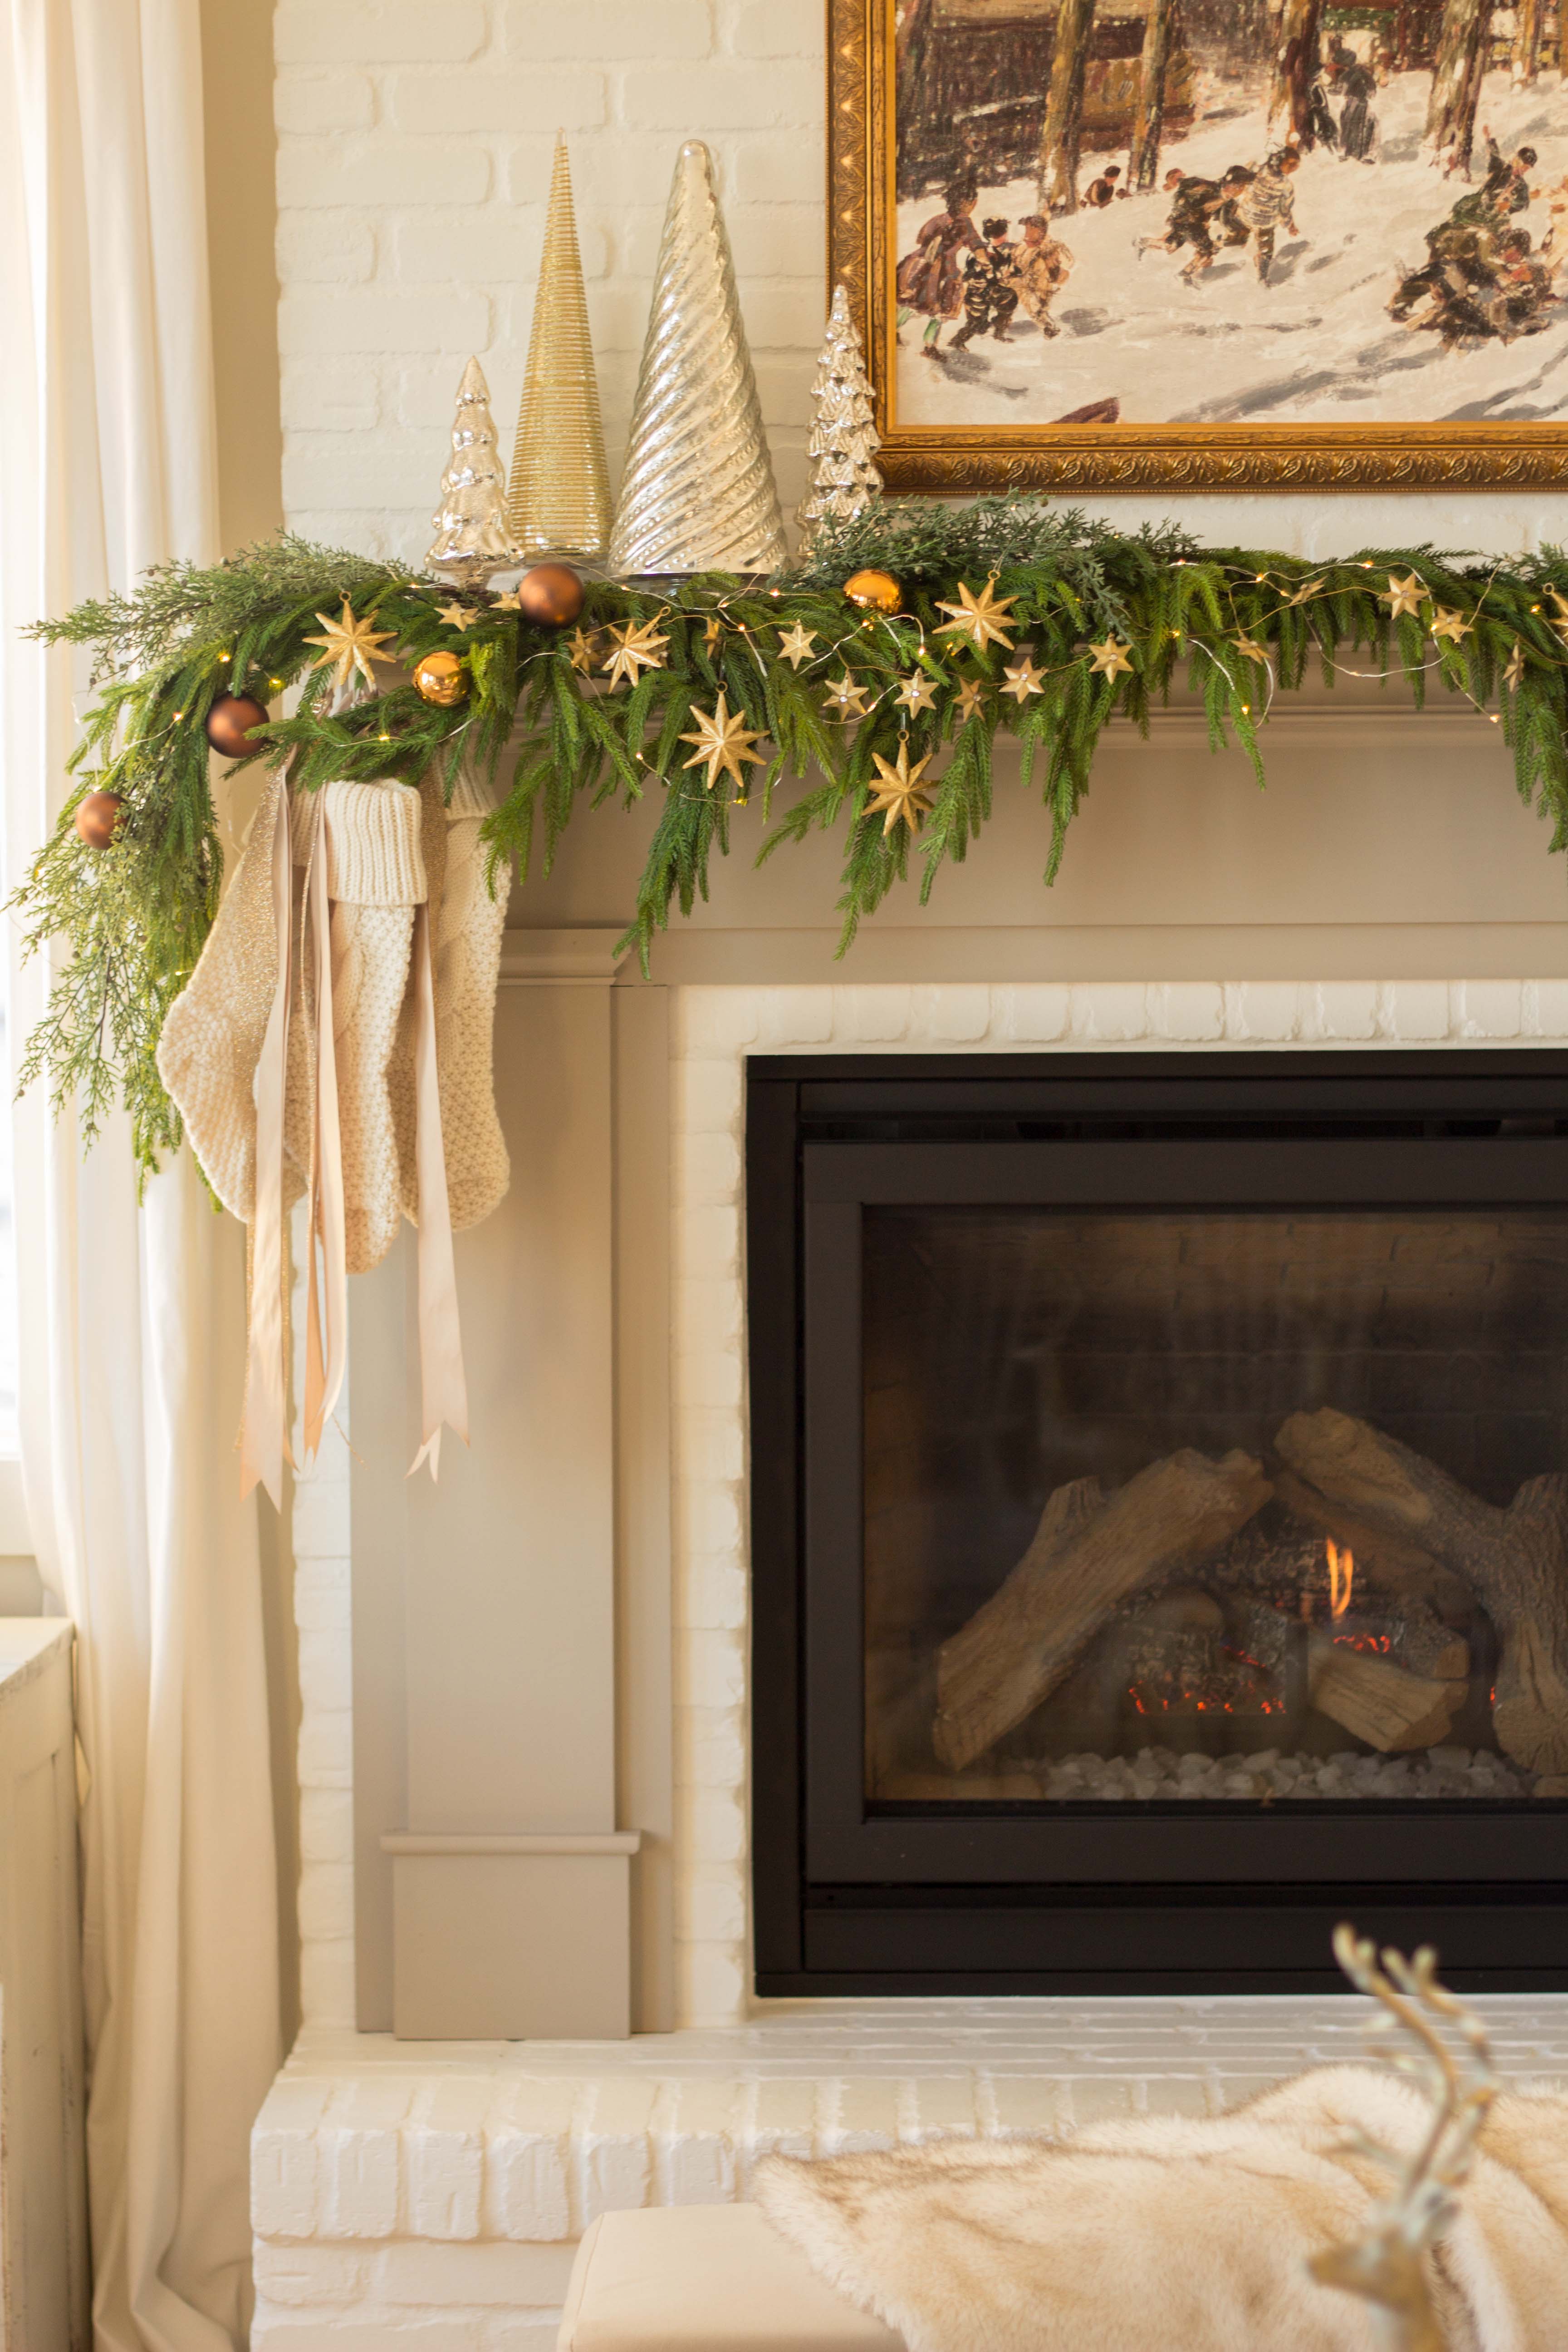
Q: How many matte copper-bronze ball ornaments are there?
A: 3